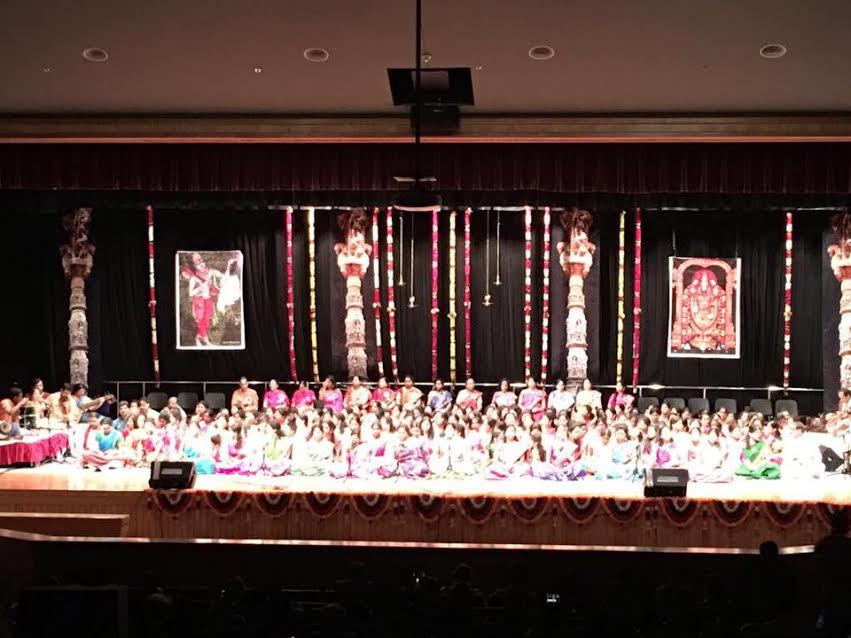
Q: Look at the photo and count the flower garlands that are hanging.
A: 13